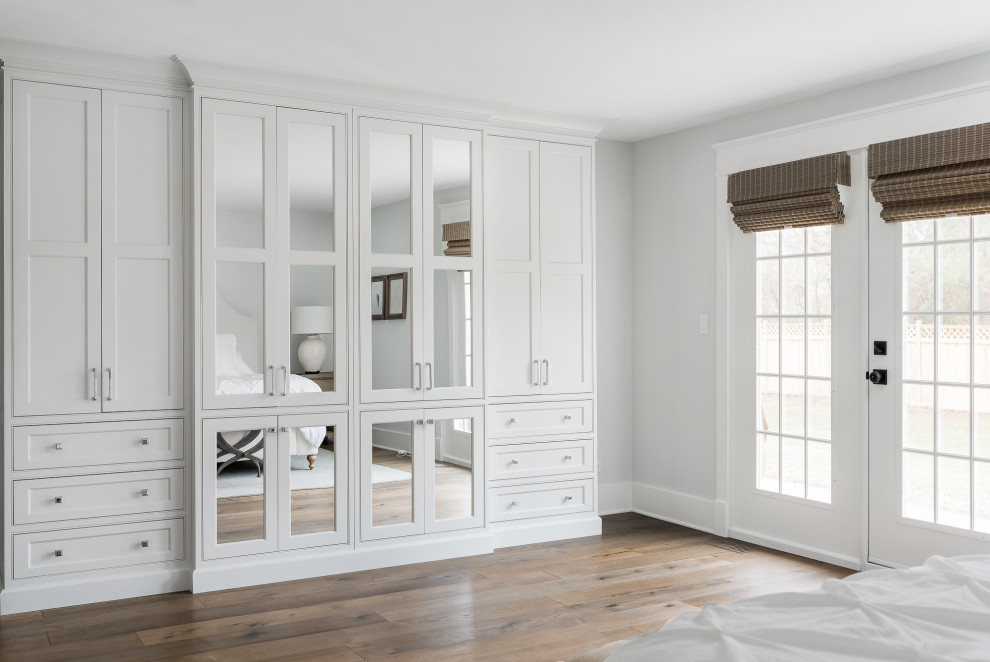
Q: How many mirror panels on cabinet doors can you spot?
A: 12